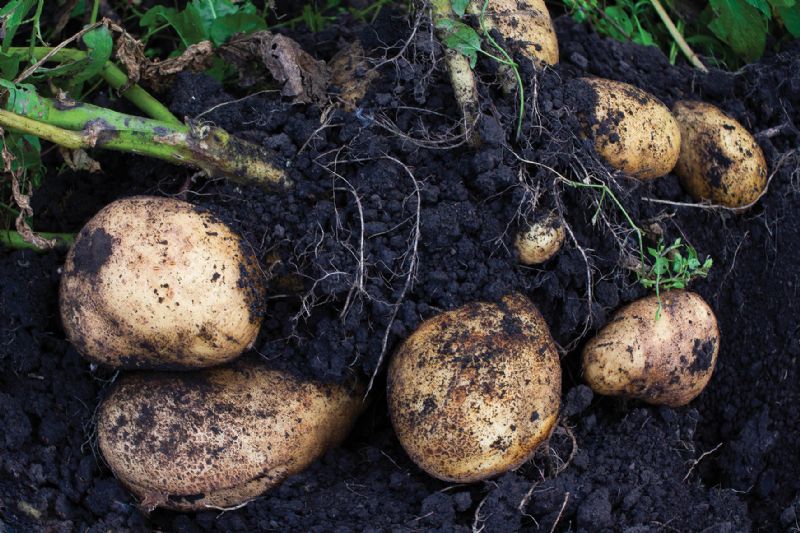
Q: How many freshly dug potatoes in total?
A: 8